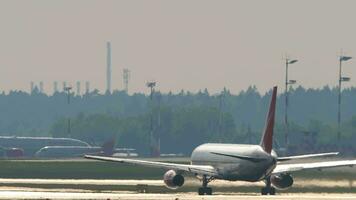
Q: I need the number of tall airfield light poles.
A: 4